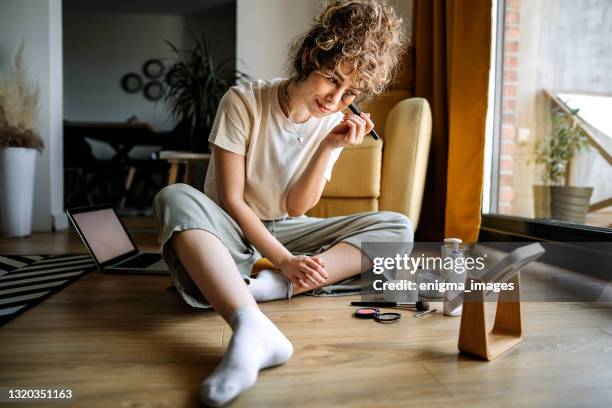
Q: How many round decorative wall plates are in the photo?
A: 3